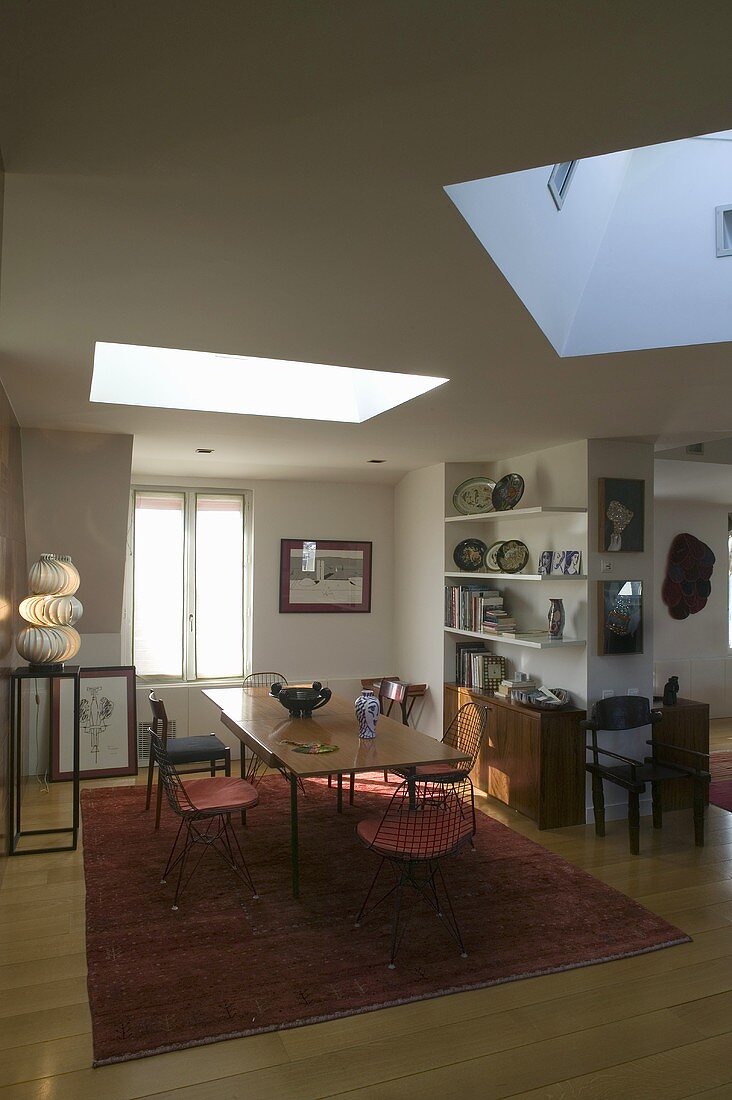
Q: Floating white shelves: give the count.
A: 3